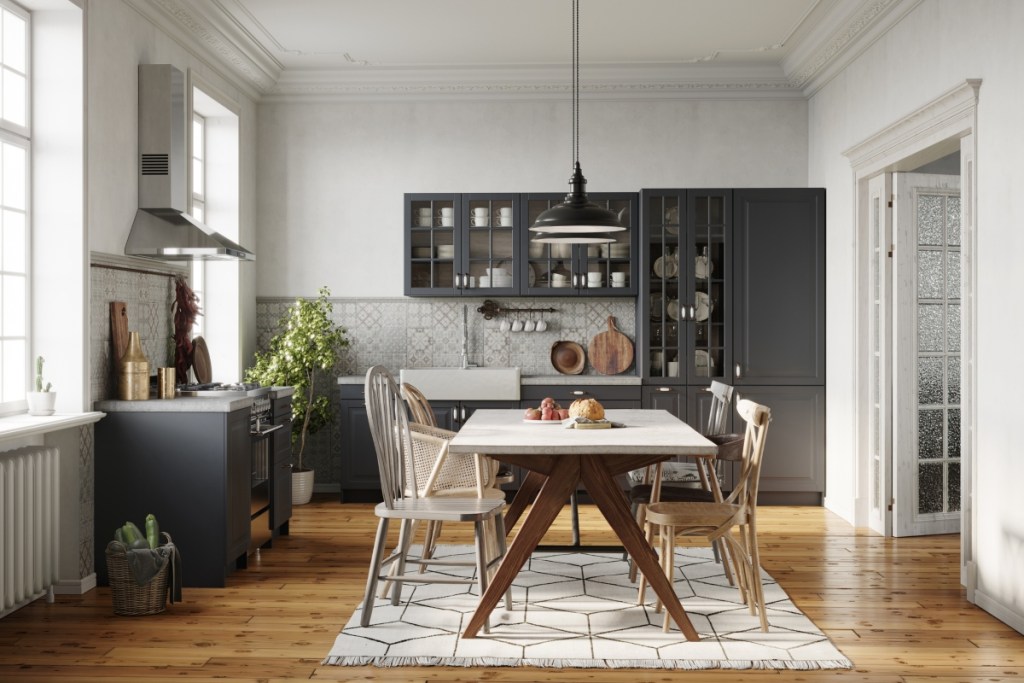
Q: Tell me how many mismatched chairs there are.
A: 6